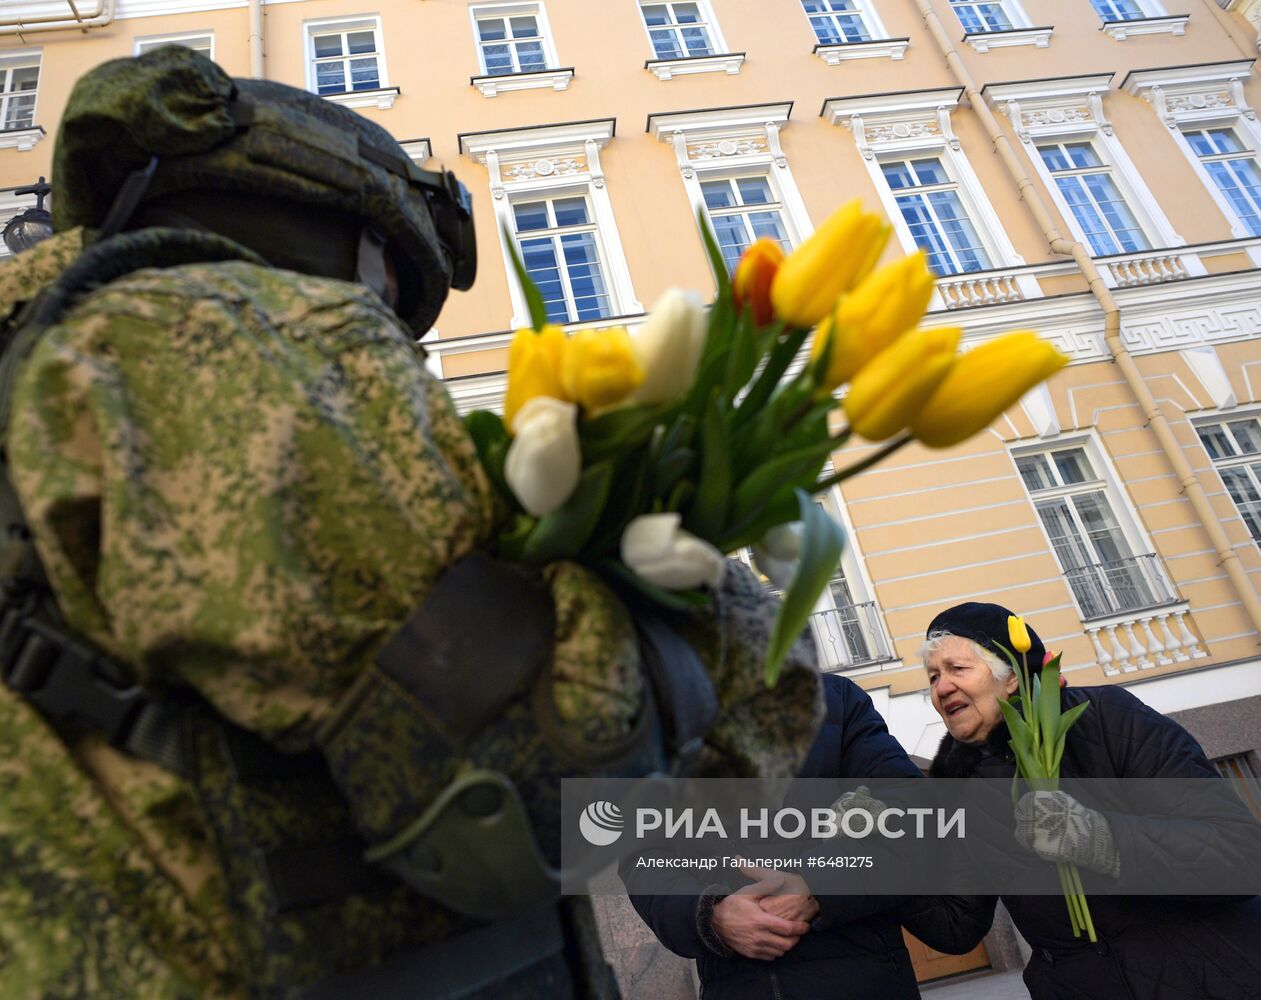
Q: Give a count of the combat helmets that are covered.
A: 1